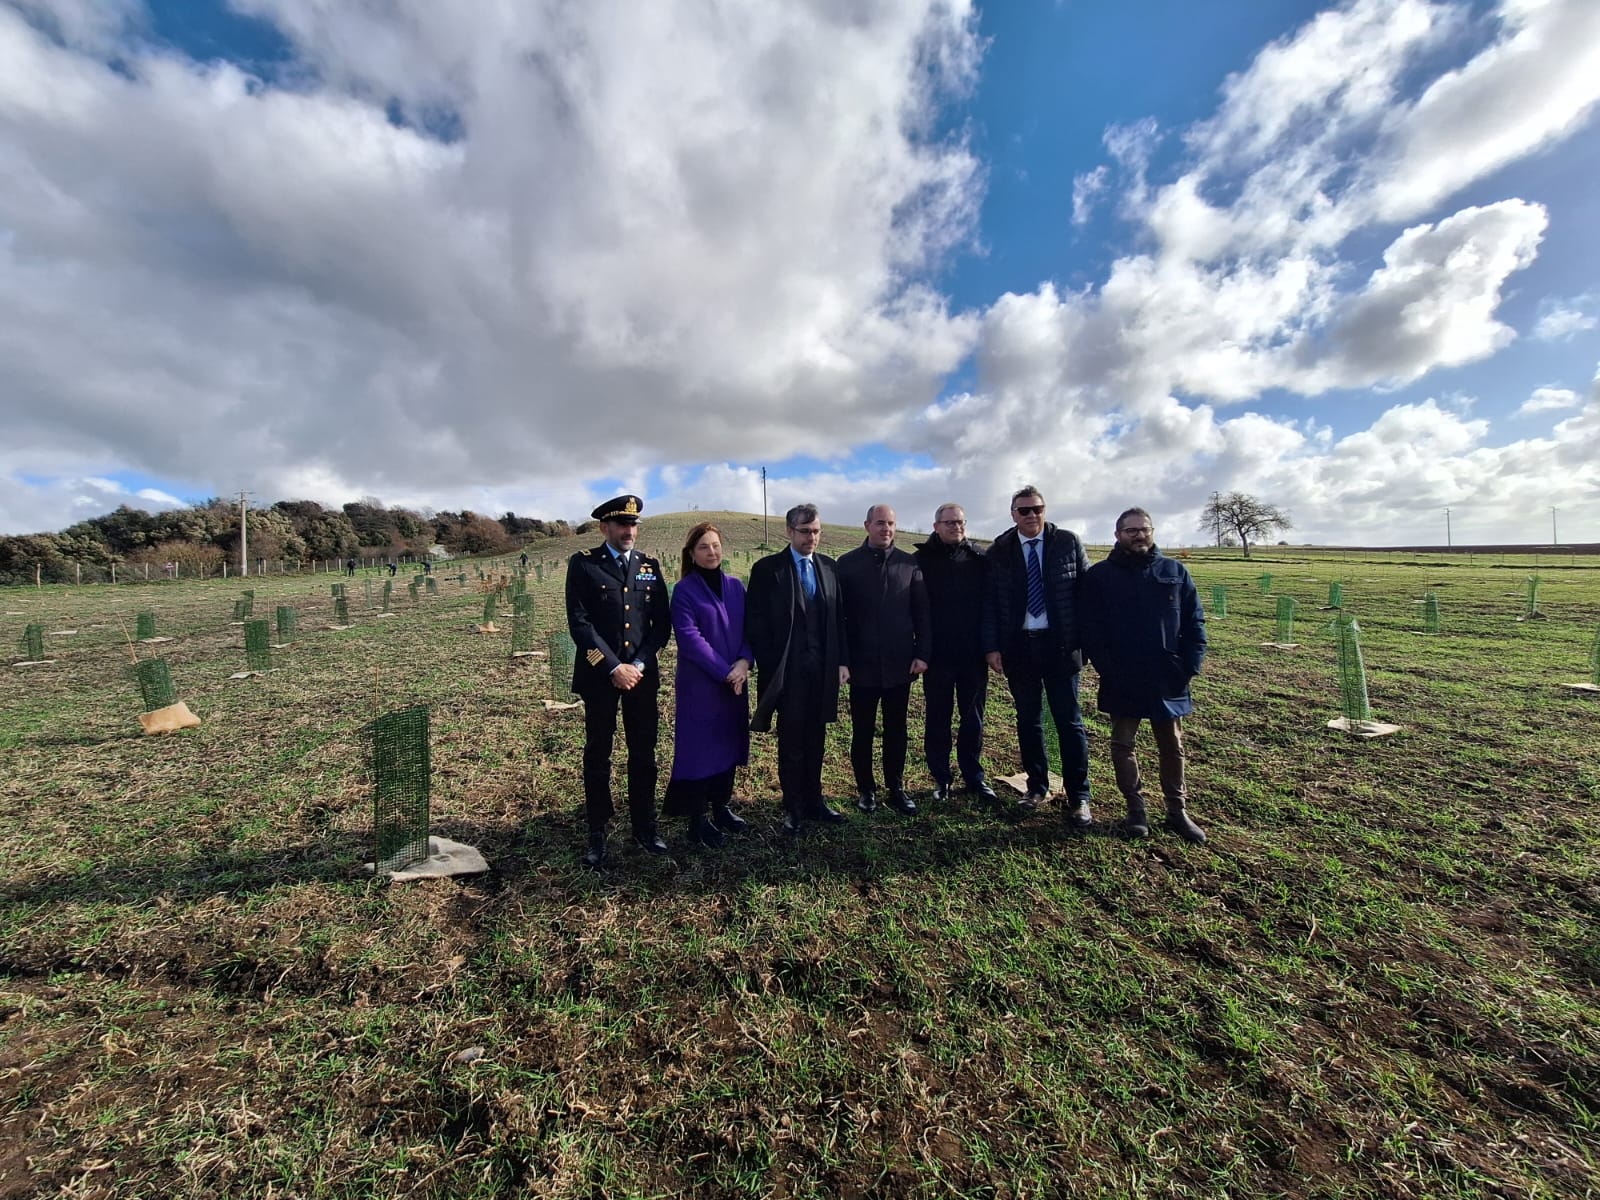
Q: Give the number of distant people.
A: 4